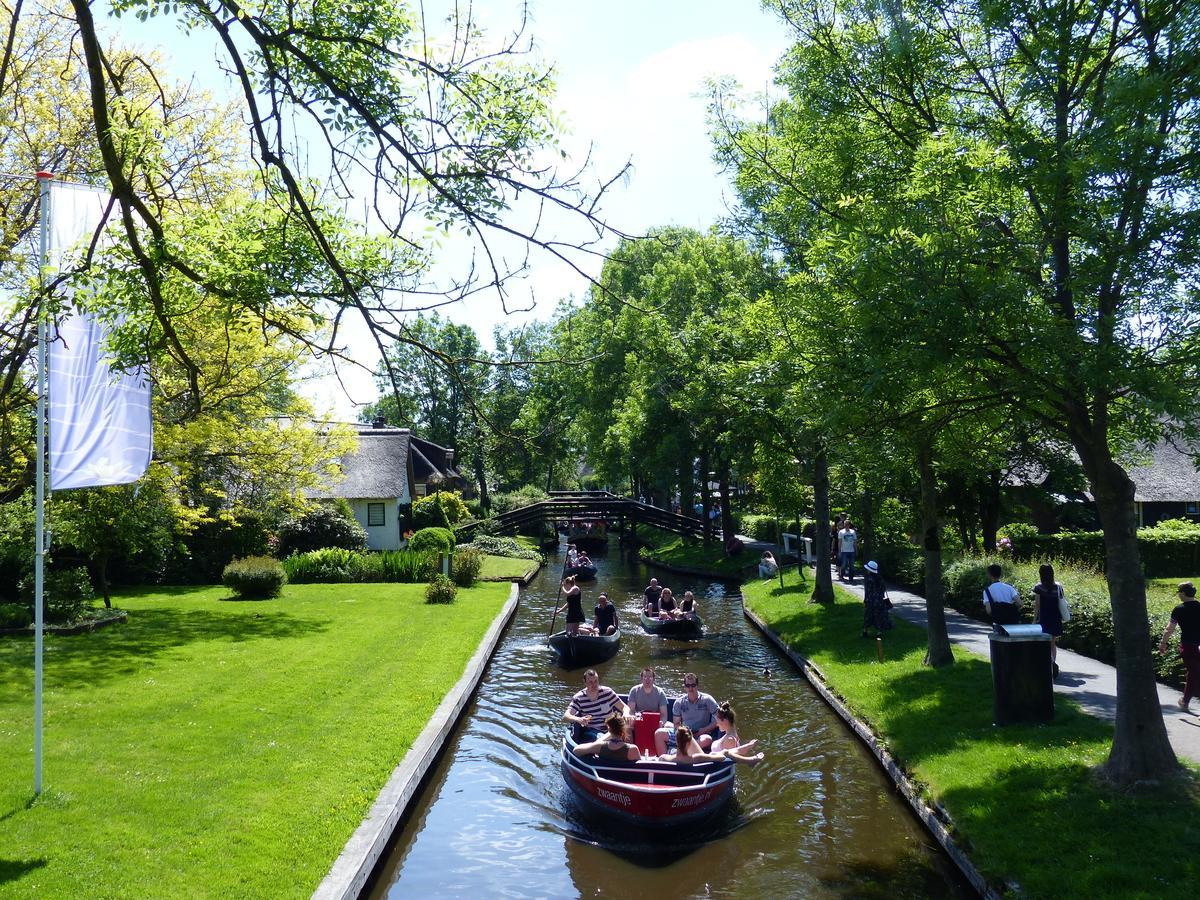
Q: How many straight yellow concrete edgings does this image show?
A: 0